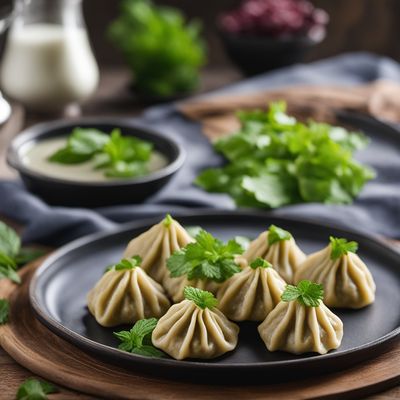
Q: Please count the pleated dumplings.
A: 8